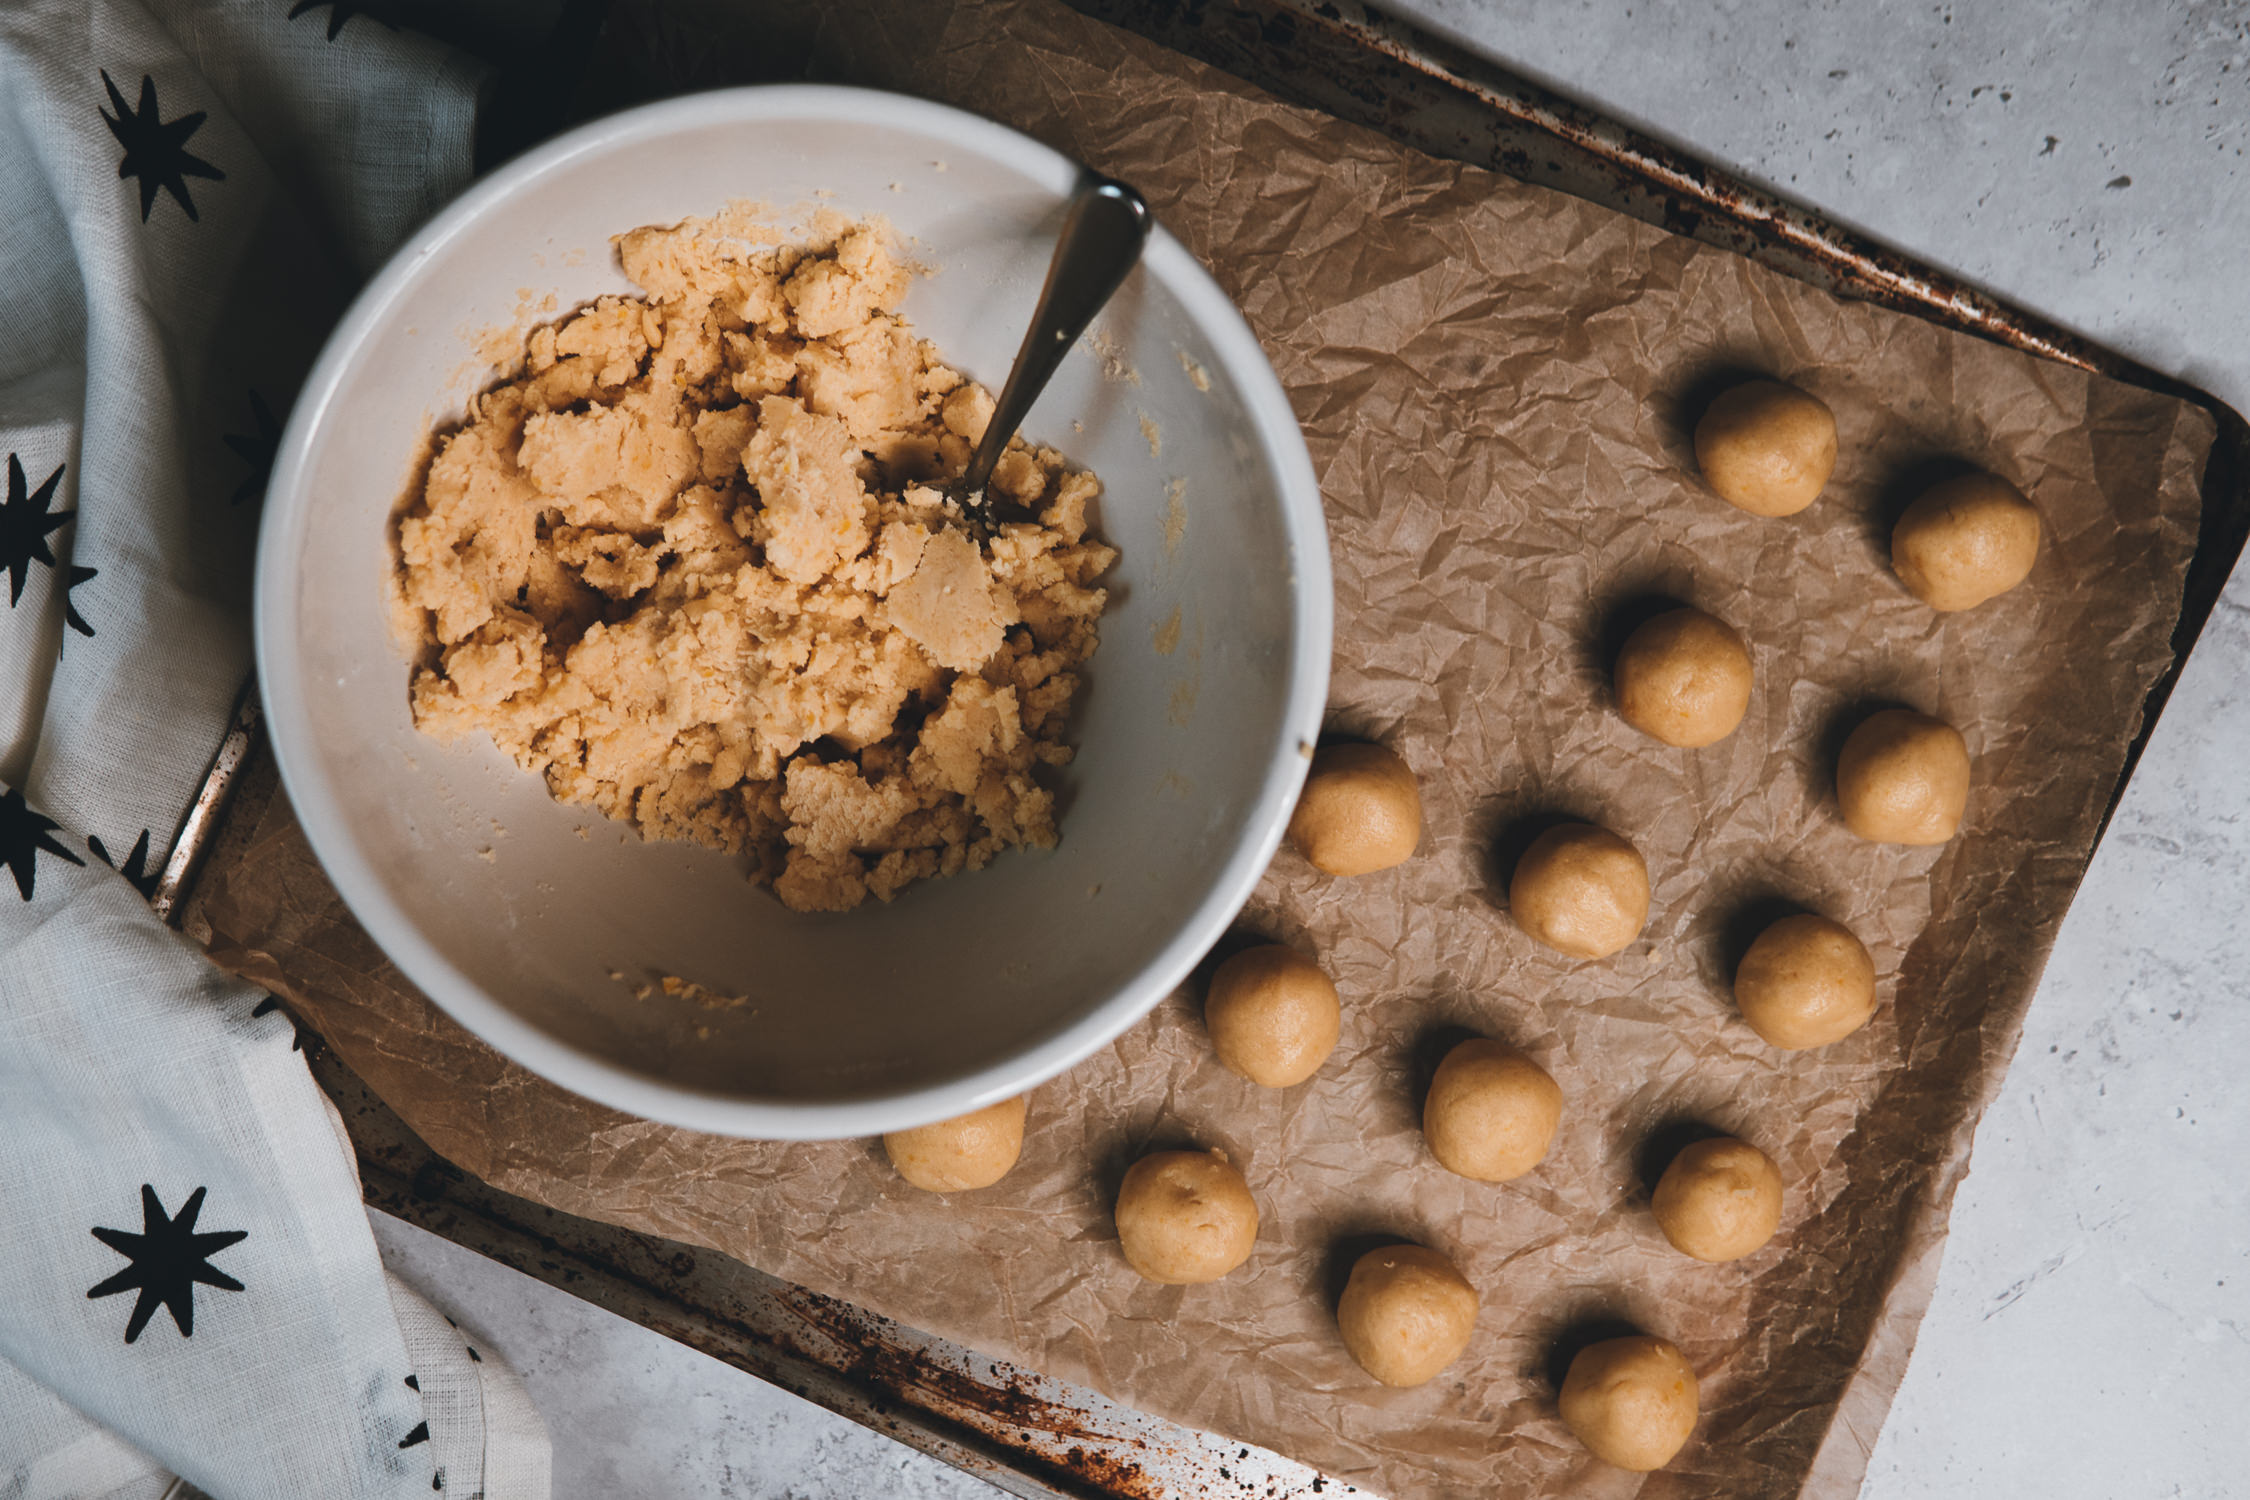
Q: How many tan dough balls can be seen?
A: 14